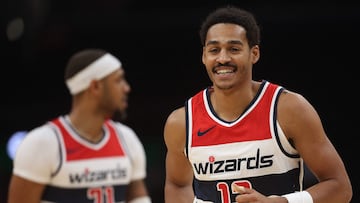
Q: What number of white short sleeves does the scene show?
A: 2